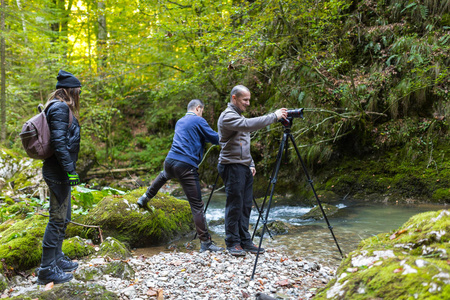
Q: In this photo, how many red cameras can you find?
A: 0